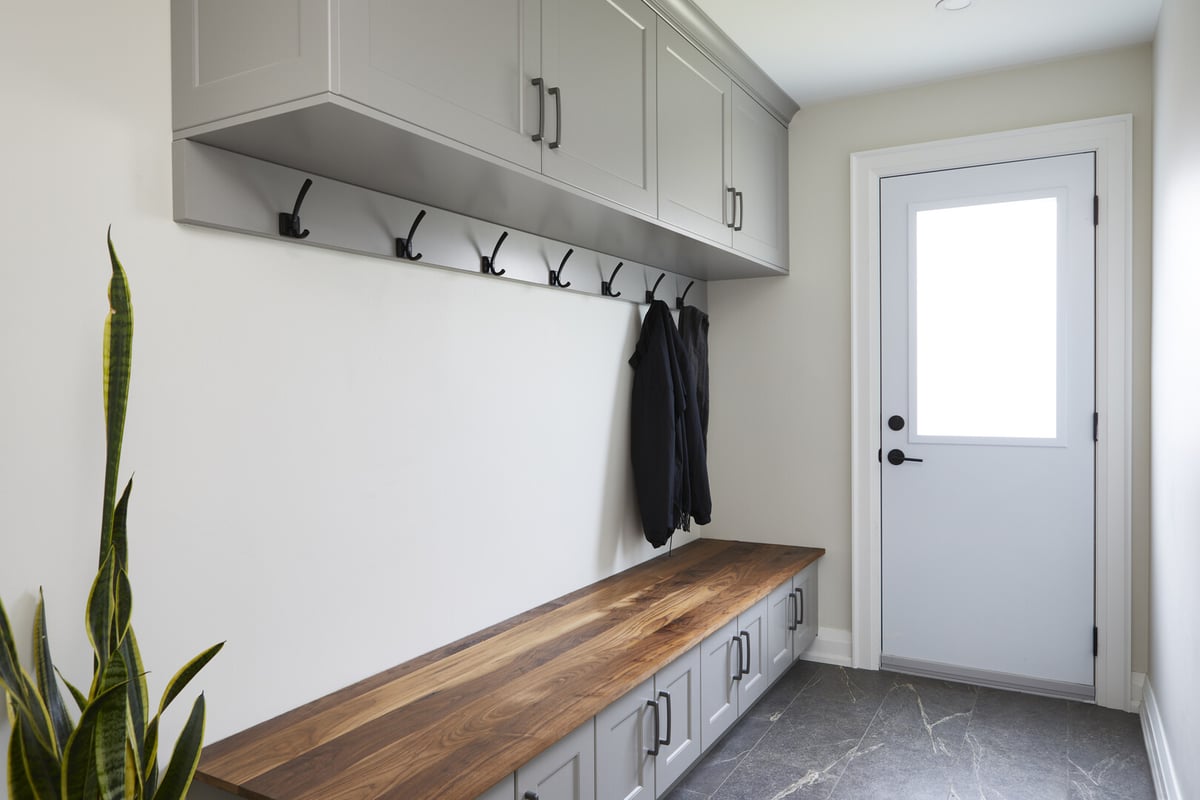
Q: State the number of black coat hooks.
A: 7